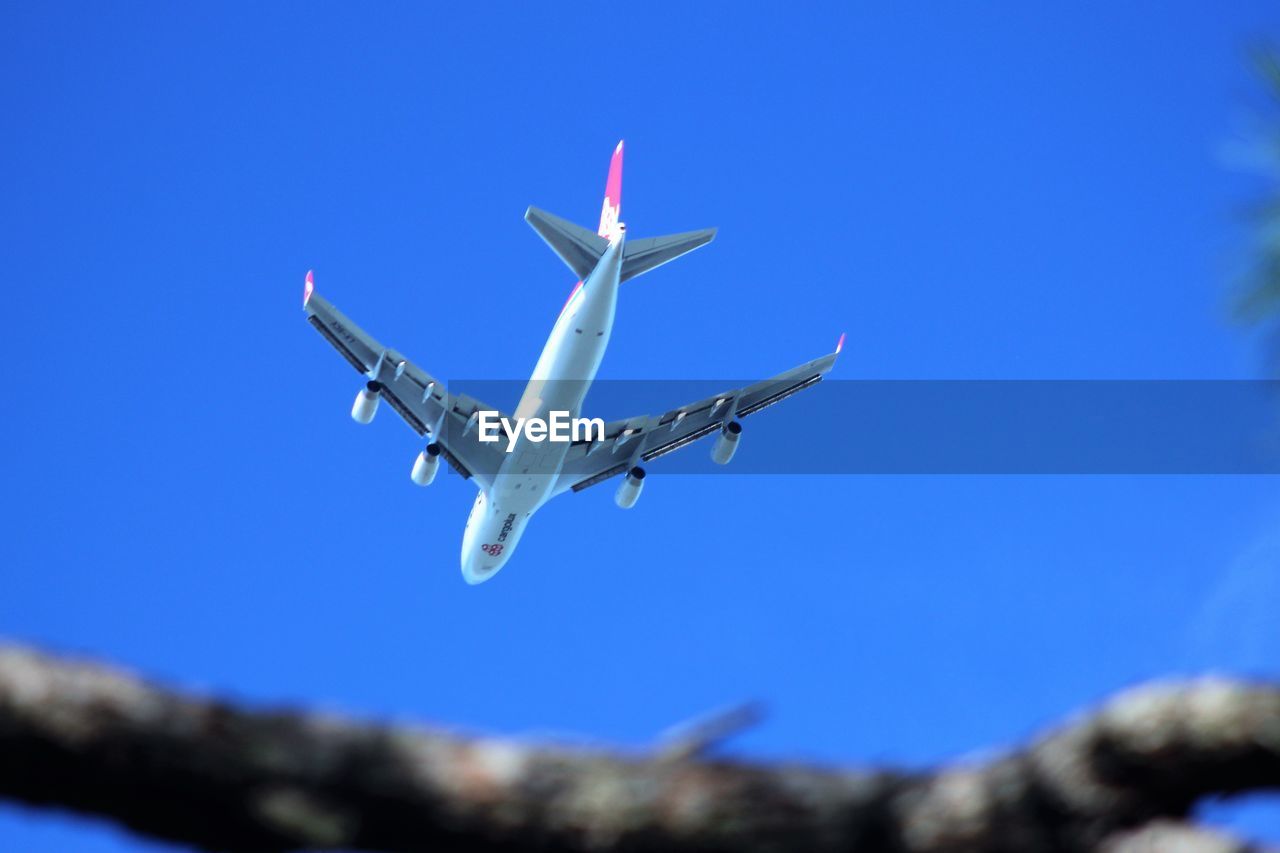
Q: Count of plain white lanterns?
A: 0